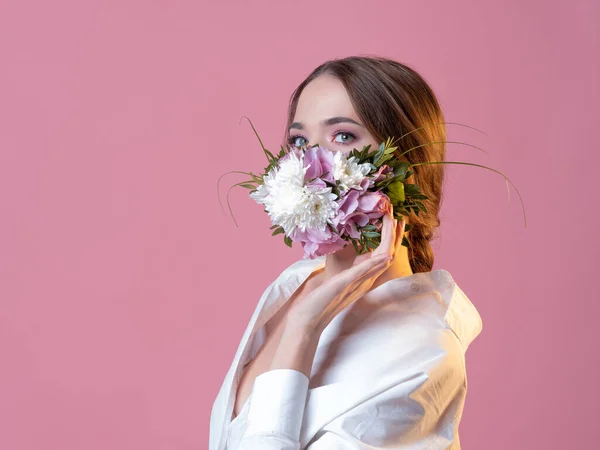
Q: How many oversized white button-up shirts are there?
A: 1